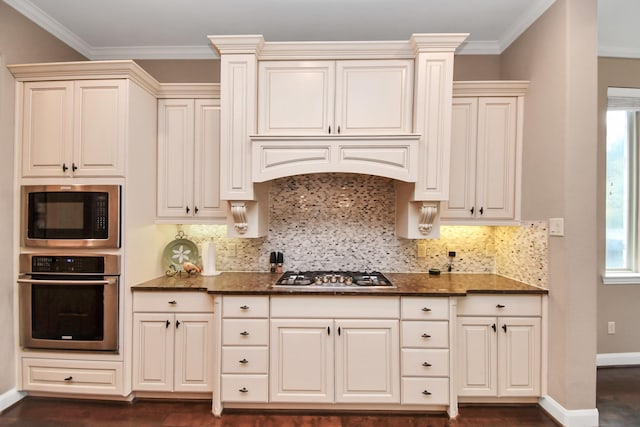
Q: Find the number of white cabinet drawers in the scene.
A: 11